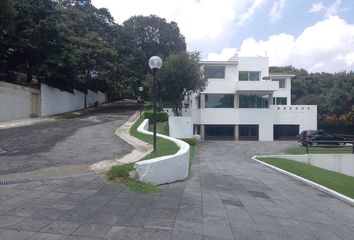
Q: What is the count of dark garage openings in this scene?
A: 3